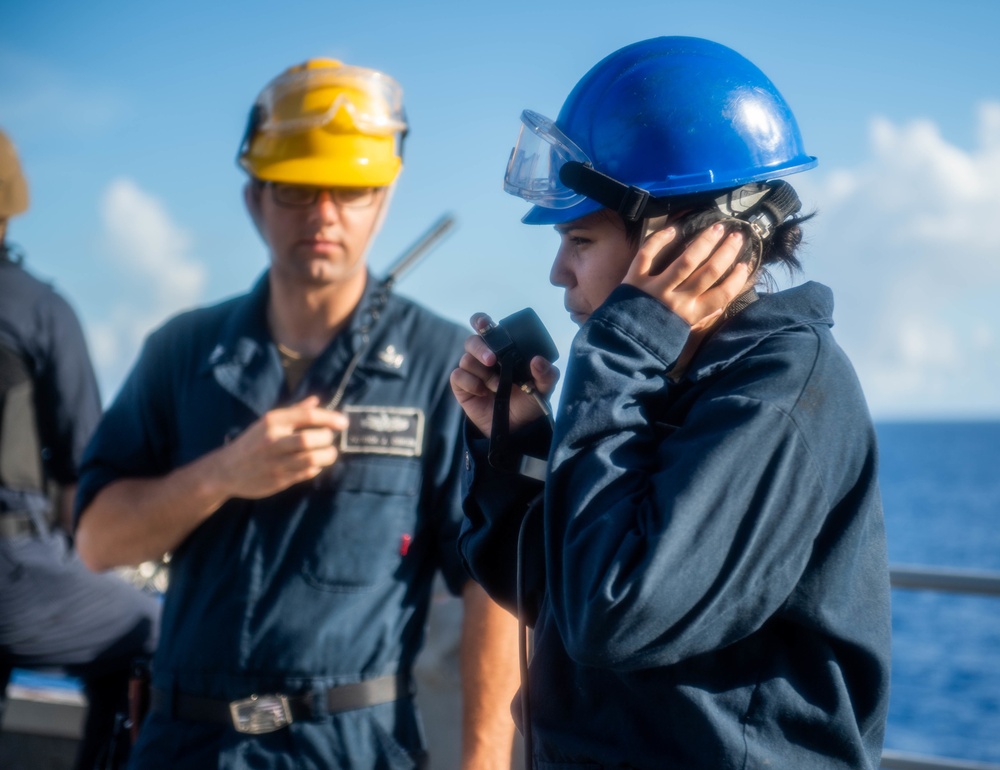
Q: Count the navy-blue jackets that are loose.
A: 1